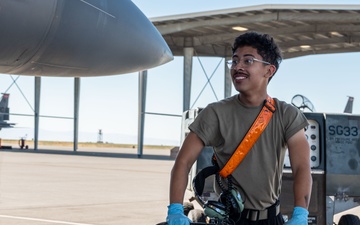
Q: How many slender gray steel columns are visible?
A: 5